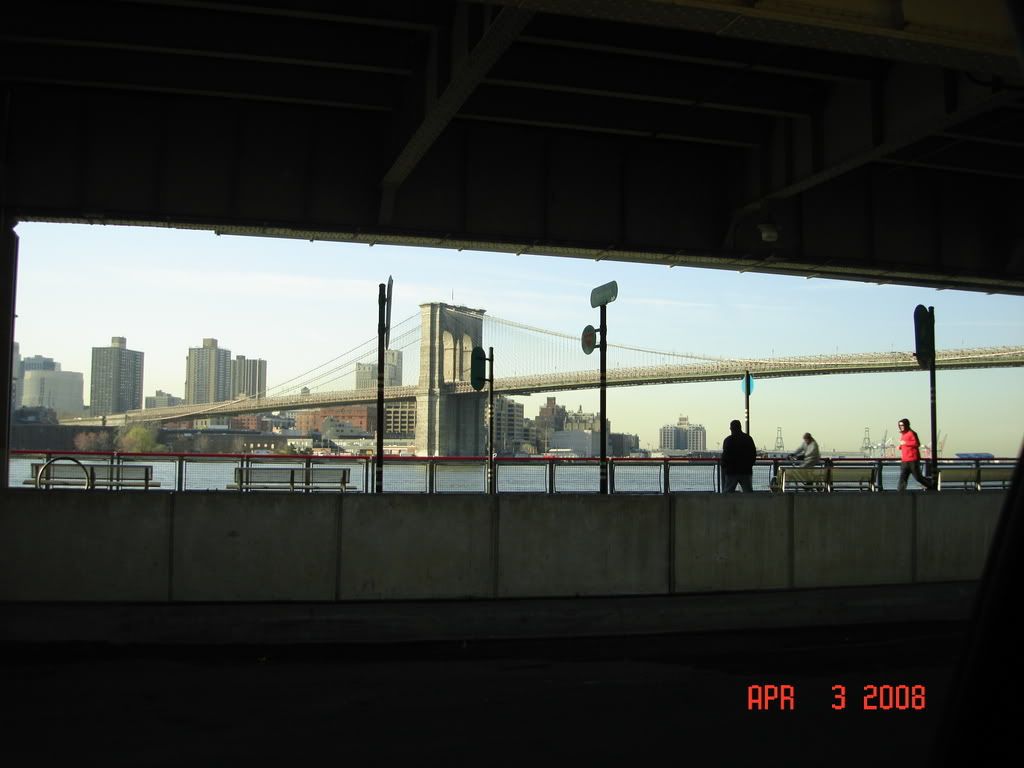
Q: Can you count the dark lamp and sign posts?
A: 5